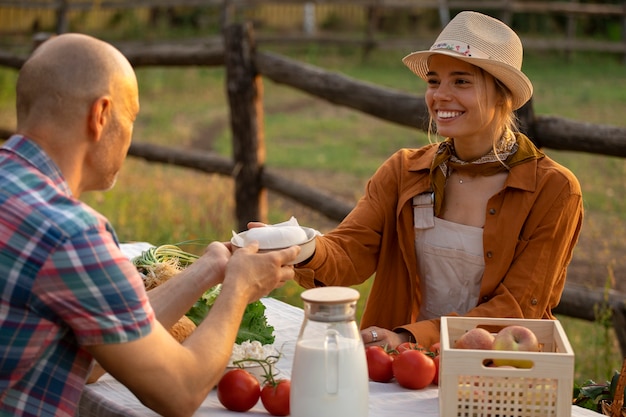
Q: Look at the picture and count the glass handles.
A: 1